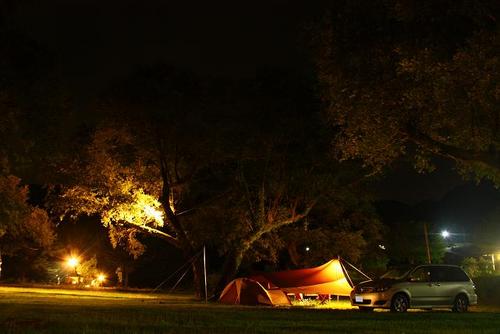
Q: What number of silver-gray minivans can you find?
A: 1